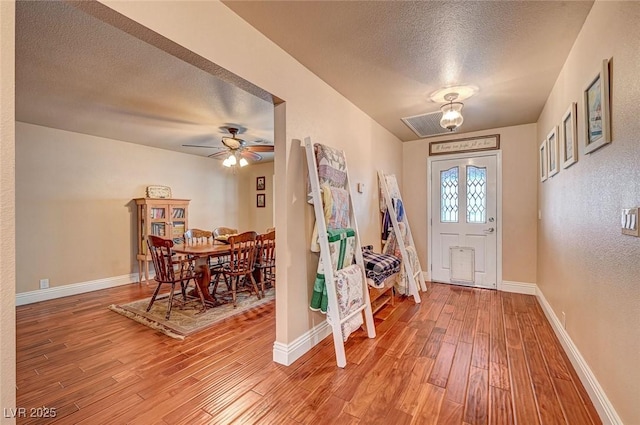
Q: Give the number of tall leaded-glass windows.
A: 2